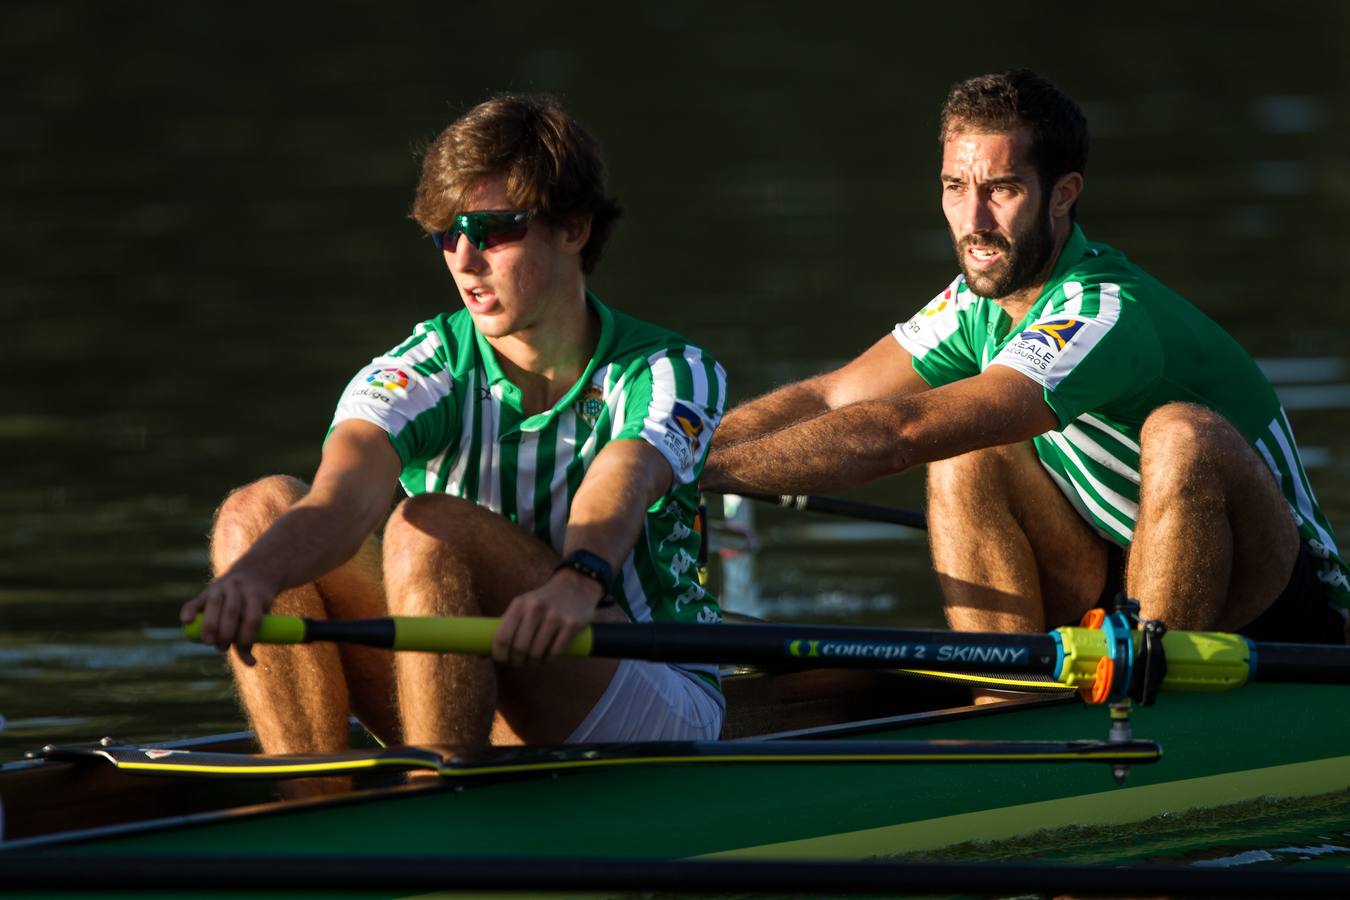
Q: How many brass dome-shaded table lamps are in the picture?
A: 0